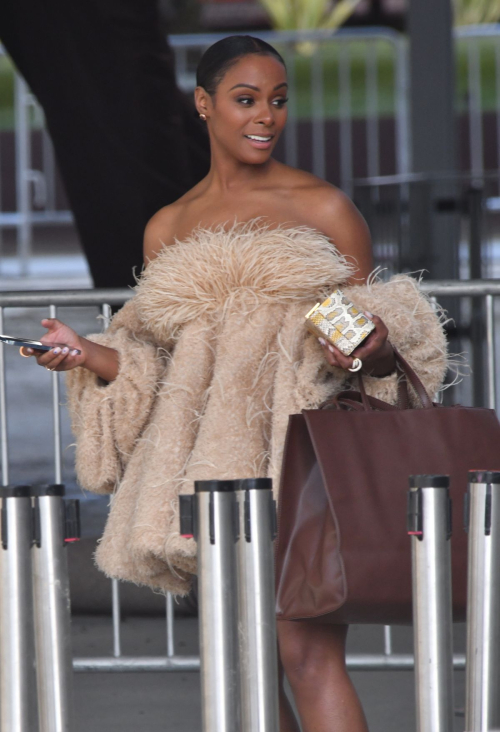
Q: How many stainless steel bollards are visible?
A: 6